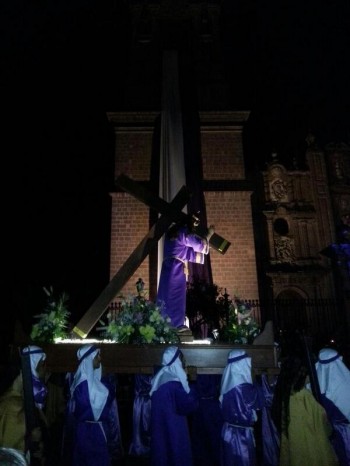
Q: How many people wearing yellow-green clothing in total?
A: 2